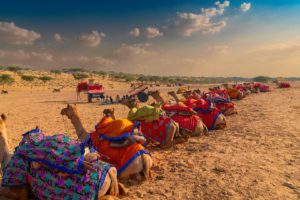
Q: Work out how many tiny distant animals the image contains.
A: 2